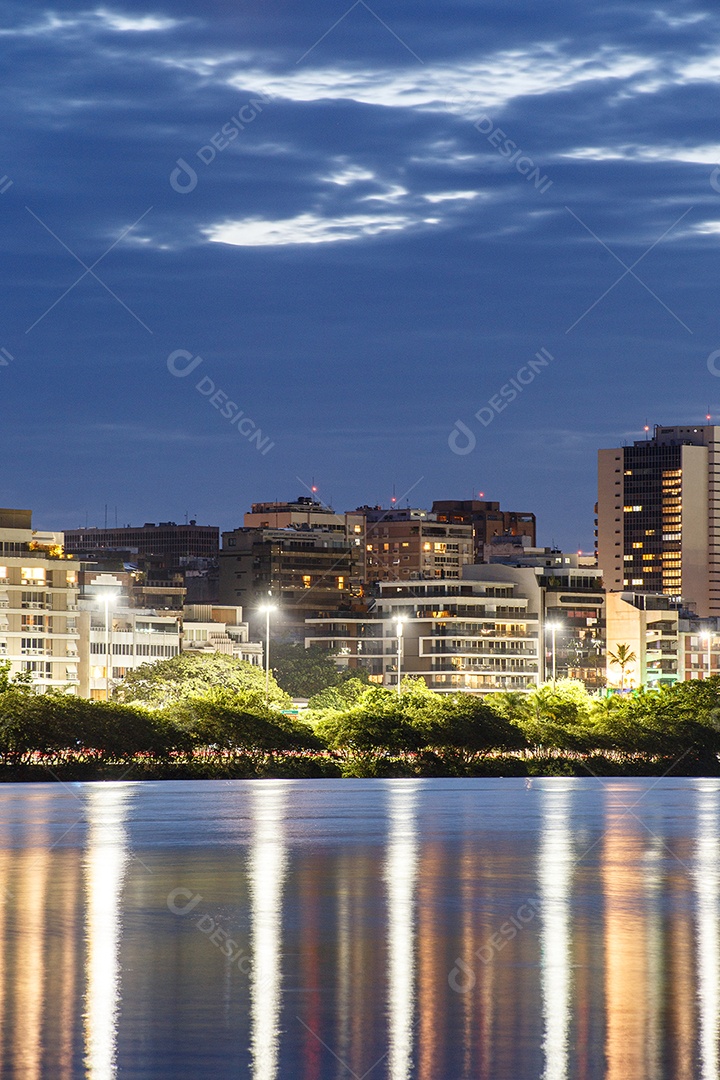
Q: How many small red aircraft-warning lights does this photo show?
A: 6